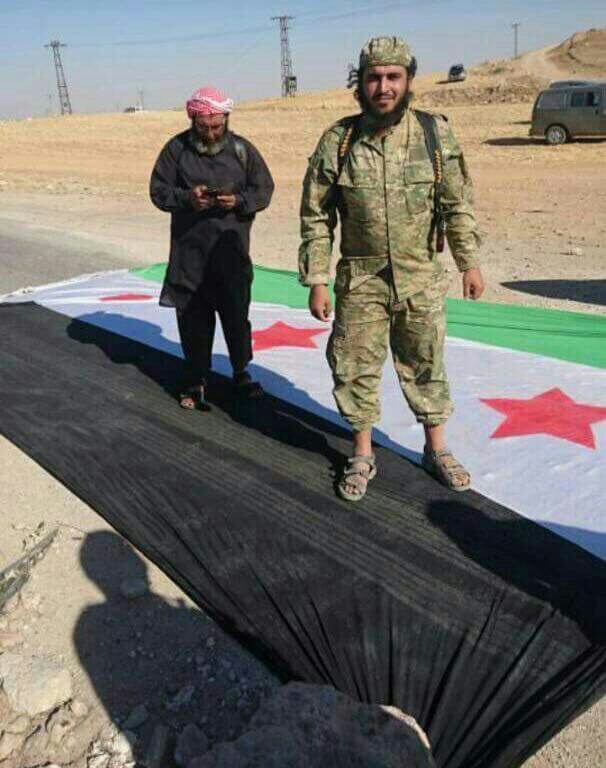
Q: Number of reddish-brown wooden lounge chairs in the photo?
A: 0